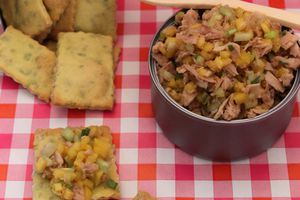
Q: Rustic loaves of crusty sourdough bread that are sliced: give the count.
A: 0